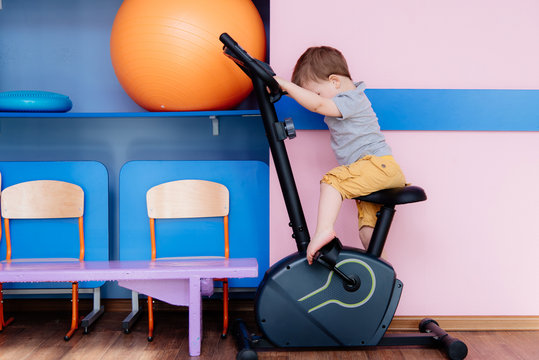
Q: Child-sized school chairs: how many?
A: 2